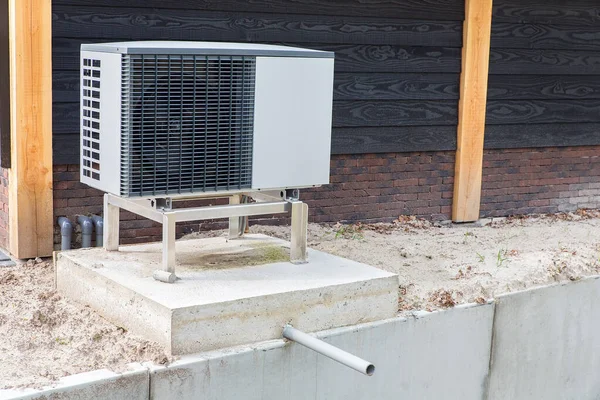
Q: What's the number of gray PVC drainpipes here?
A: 4